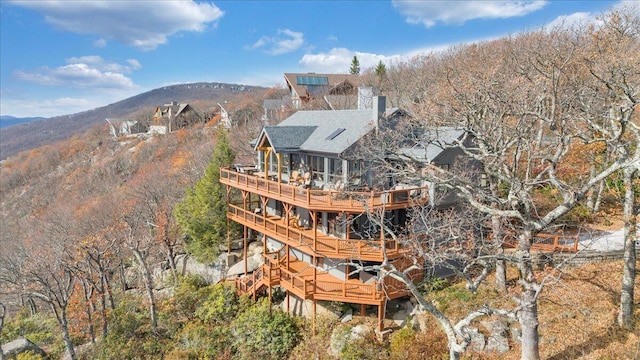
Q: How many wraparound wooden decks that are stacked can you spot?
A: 3